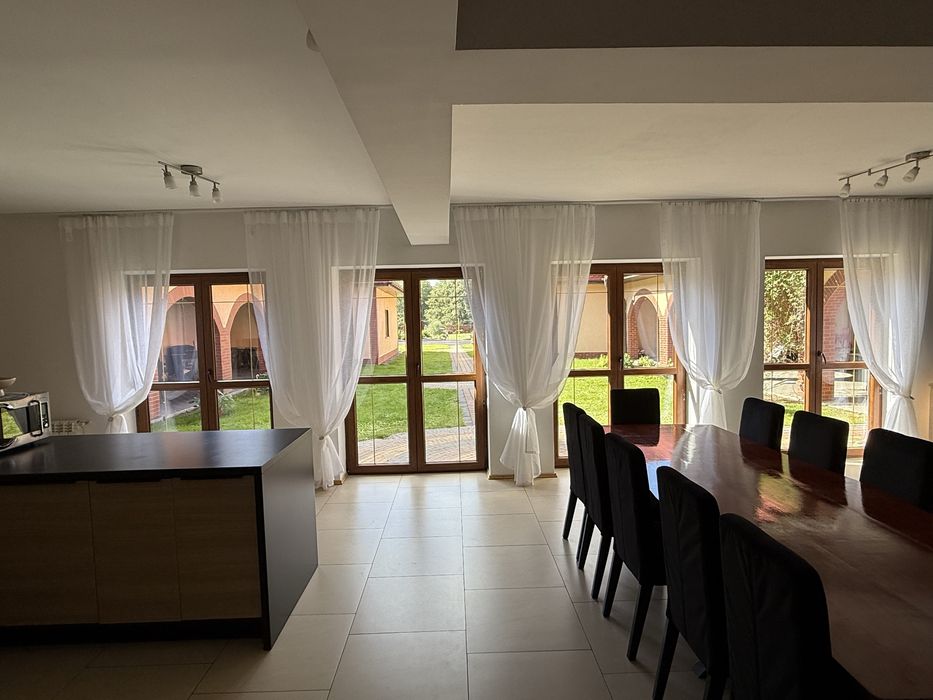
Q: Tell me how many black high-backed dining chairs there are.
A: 9